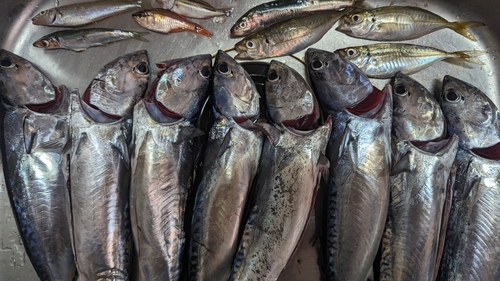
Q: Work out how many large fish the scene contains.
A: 8